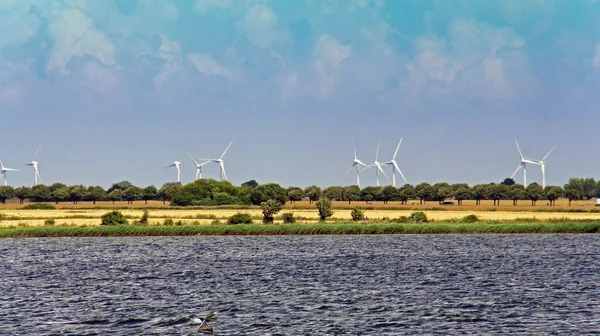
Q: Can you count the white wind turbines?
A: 10